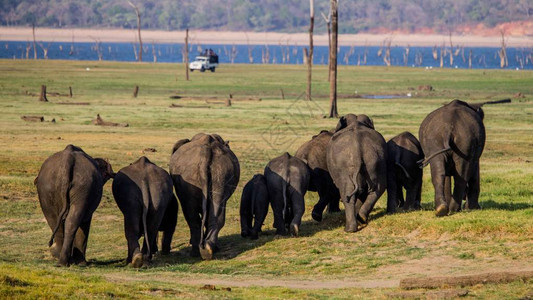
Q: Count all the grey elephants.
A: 9